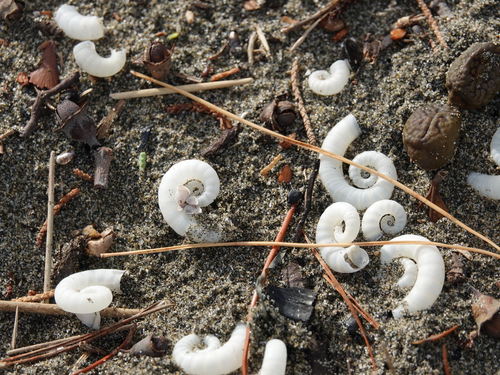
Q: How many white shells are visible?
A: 13